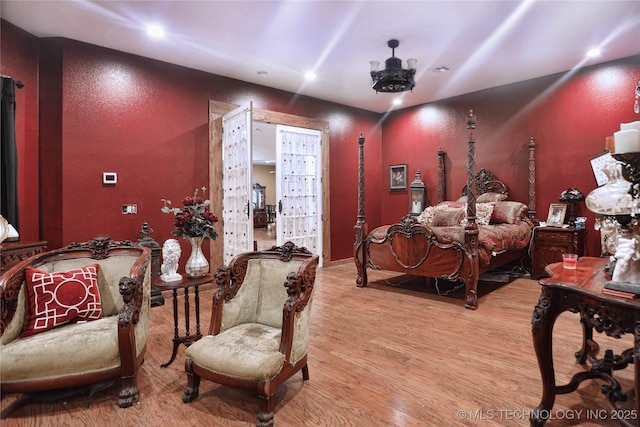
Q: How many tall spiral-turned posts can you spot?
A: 4